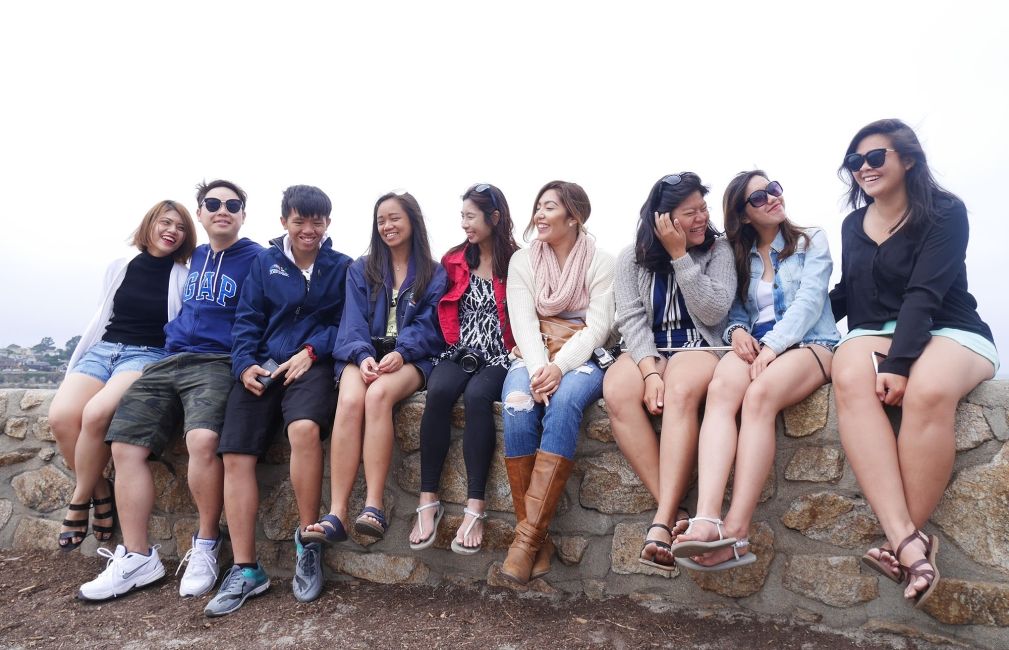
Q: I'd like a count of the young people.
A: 9